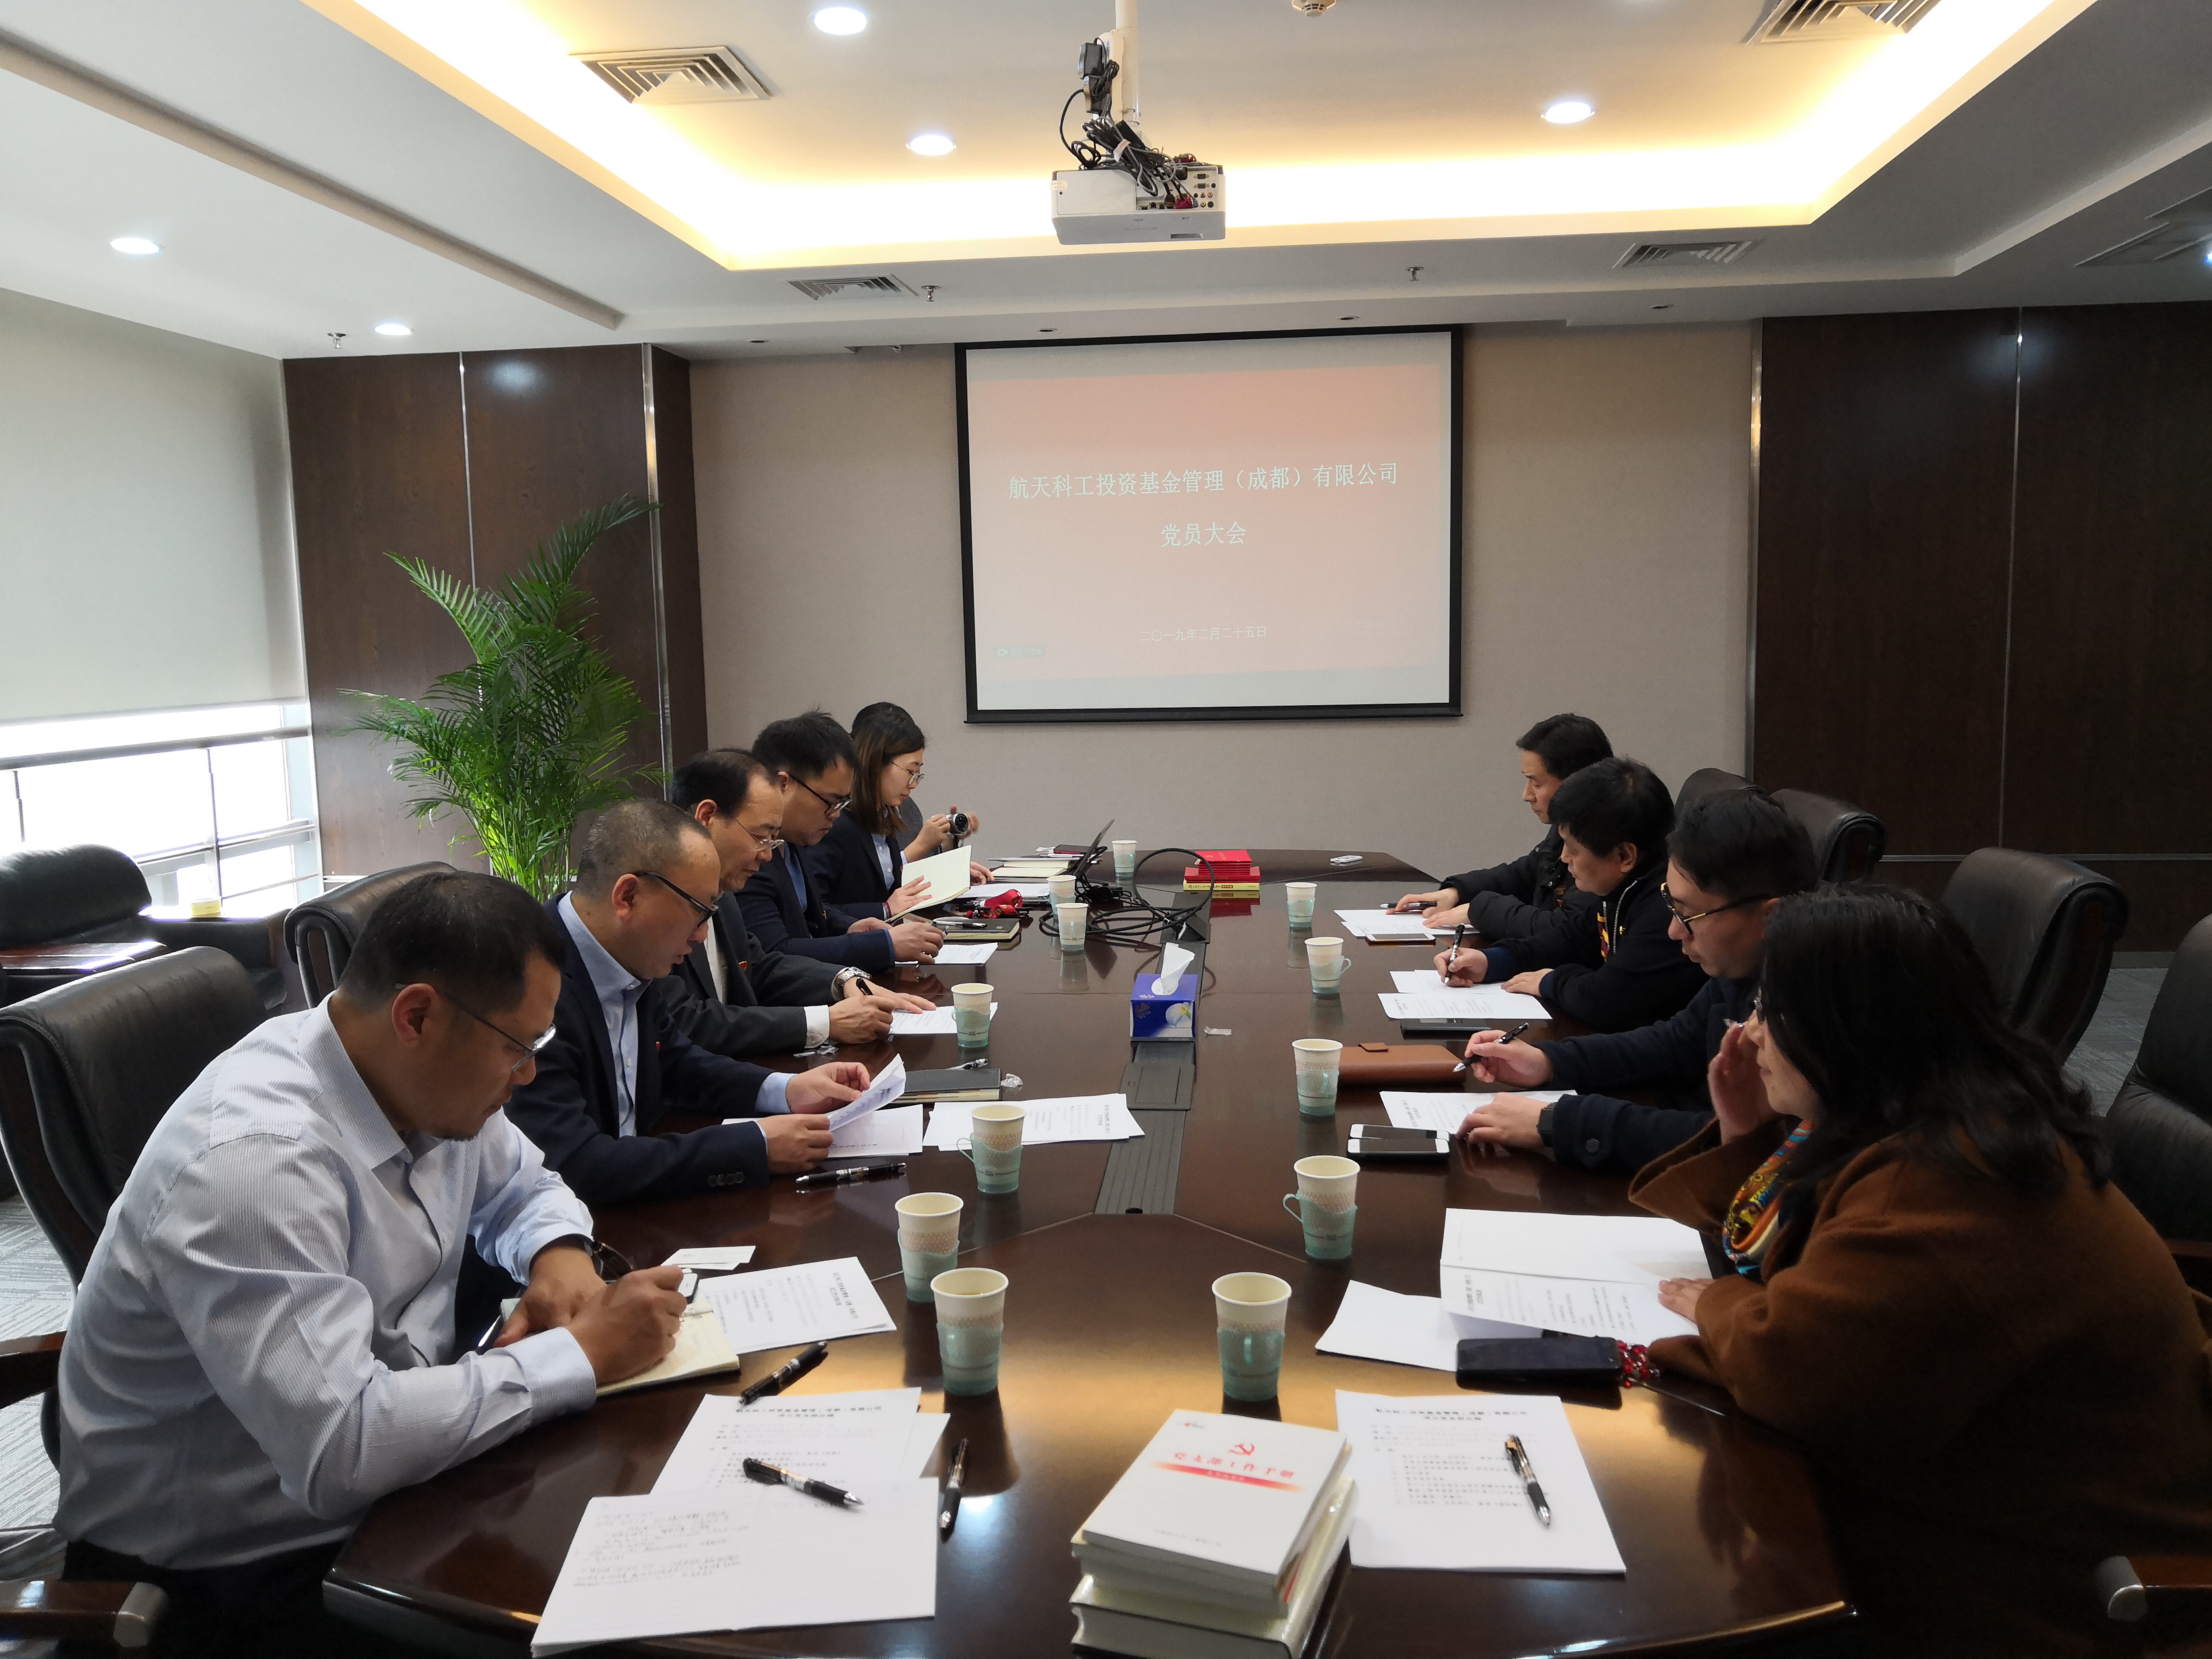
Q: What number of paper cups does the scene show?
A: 12